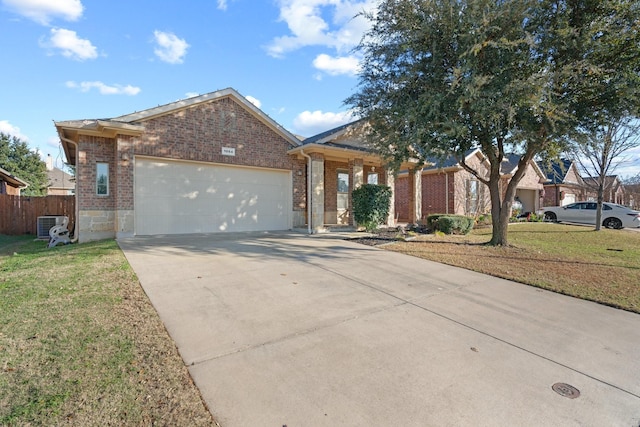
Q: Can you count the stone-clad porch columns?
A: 4